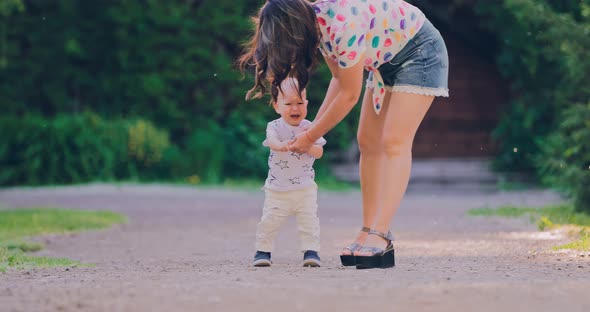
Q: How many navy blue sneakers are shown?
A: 2